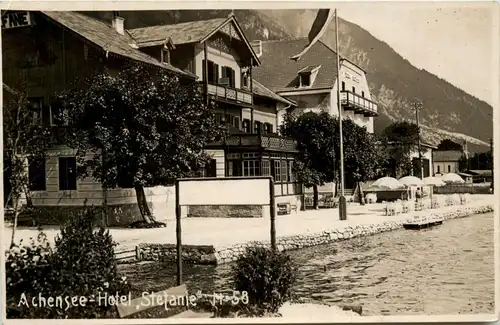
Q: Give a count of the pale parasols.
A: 4